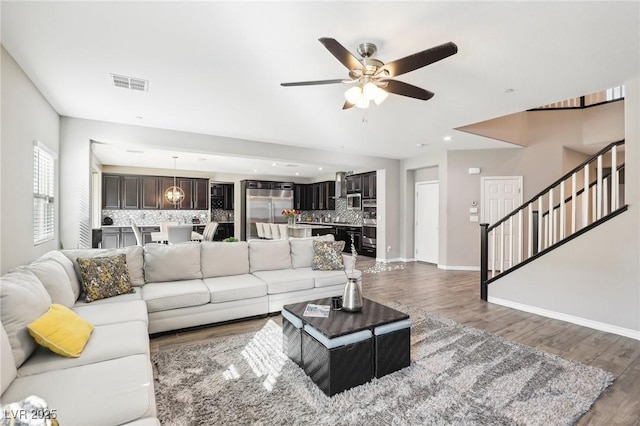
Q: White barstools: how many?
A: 4